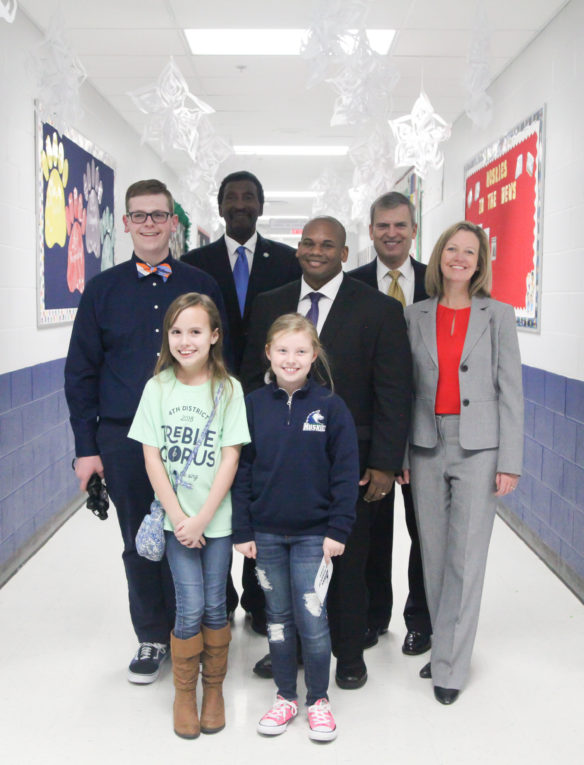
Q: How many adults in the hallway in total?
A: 5